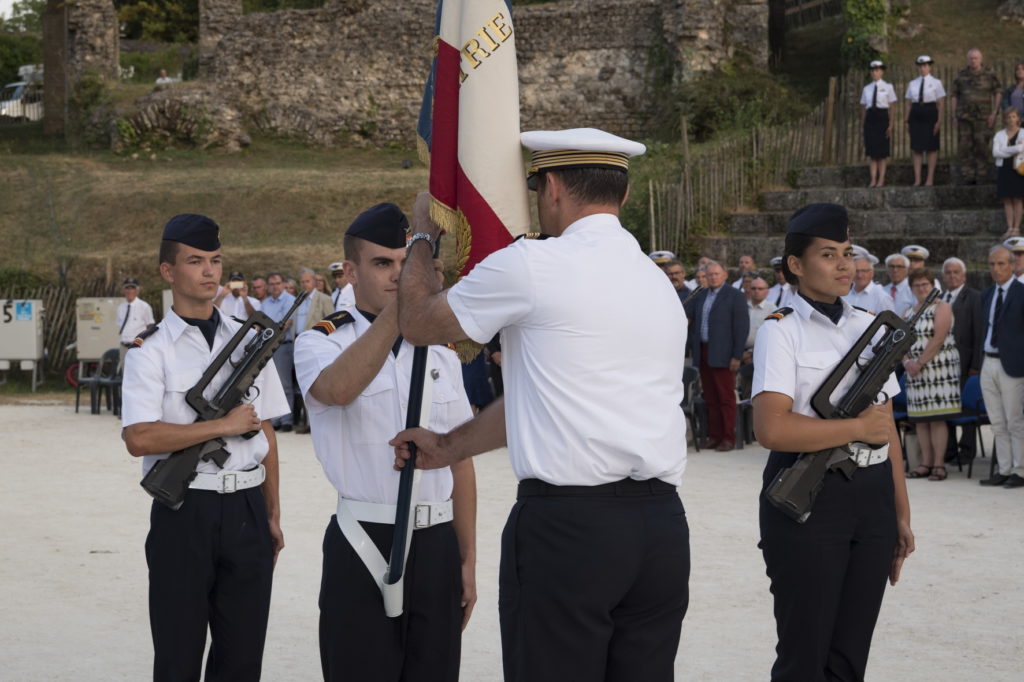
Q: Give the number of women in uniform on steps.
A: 2